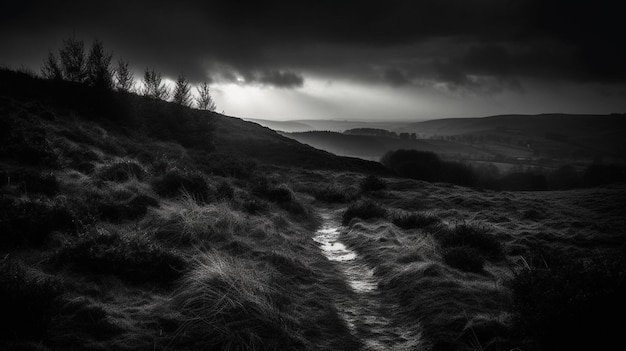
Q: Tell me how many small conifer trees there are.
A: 7